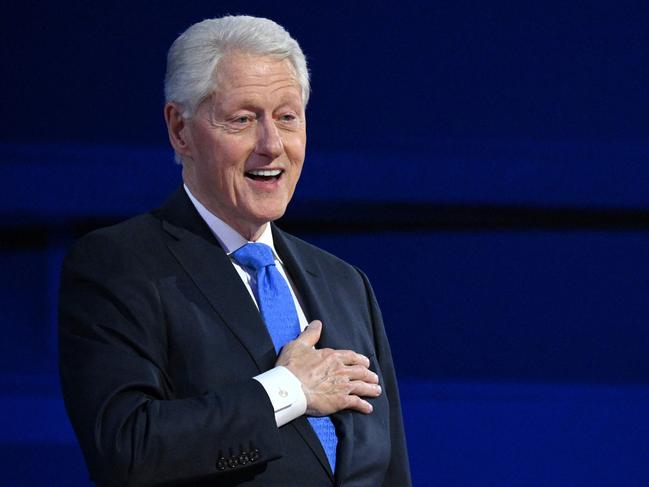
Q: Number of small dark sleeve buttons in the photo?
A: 4